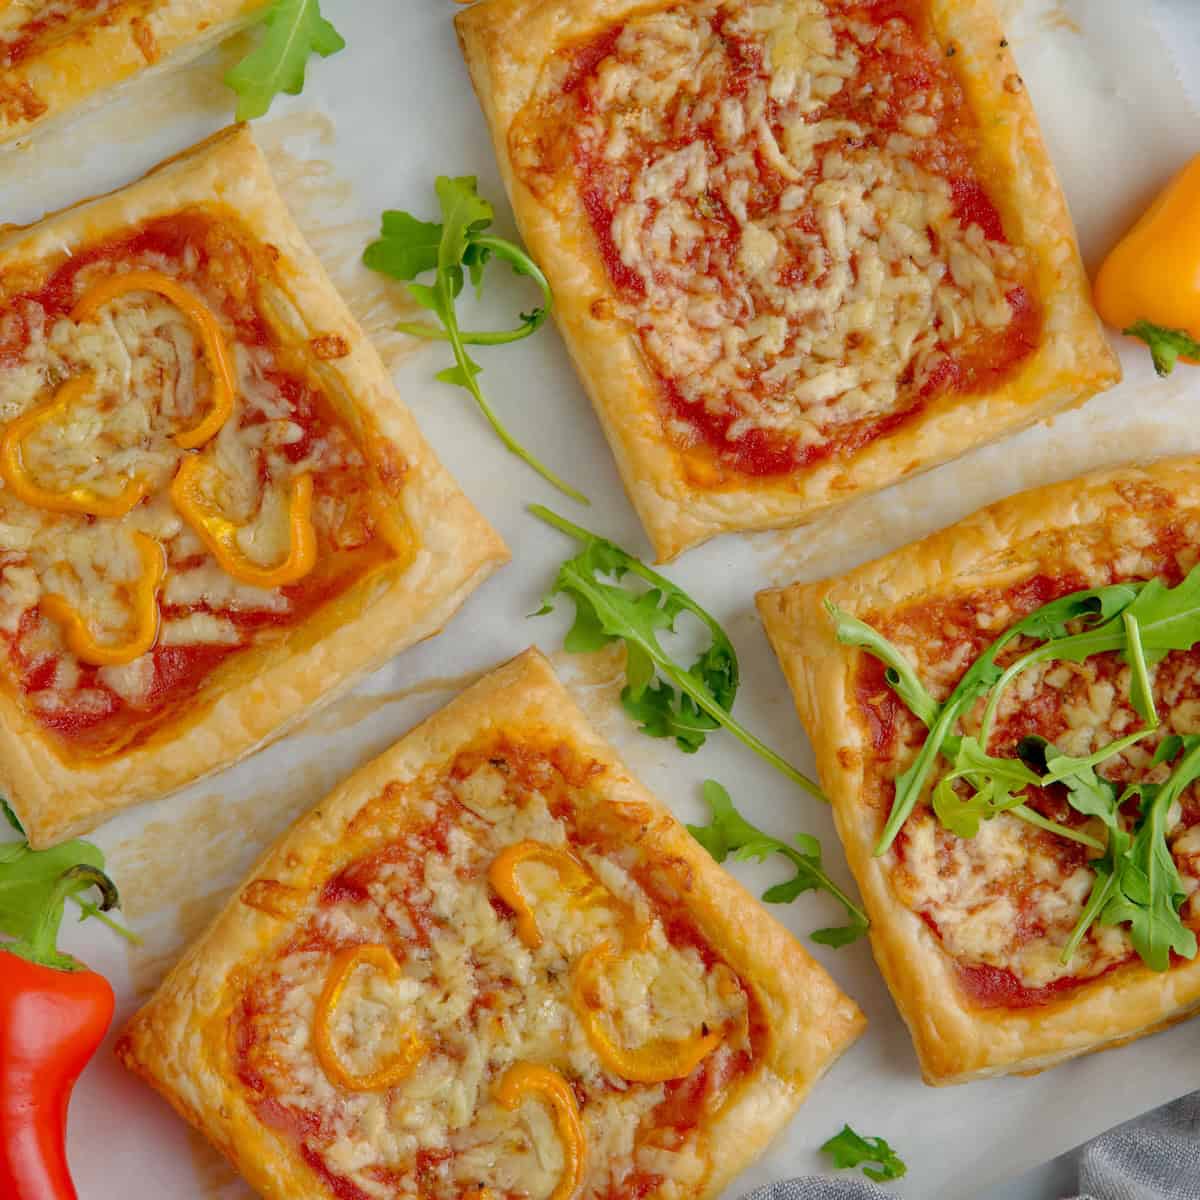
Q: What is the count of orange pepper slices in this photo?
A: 8